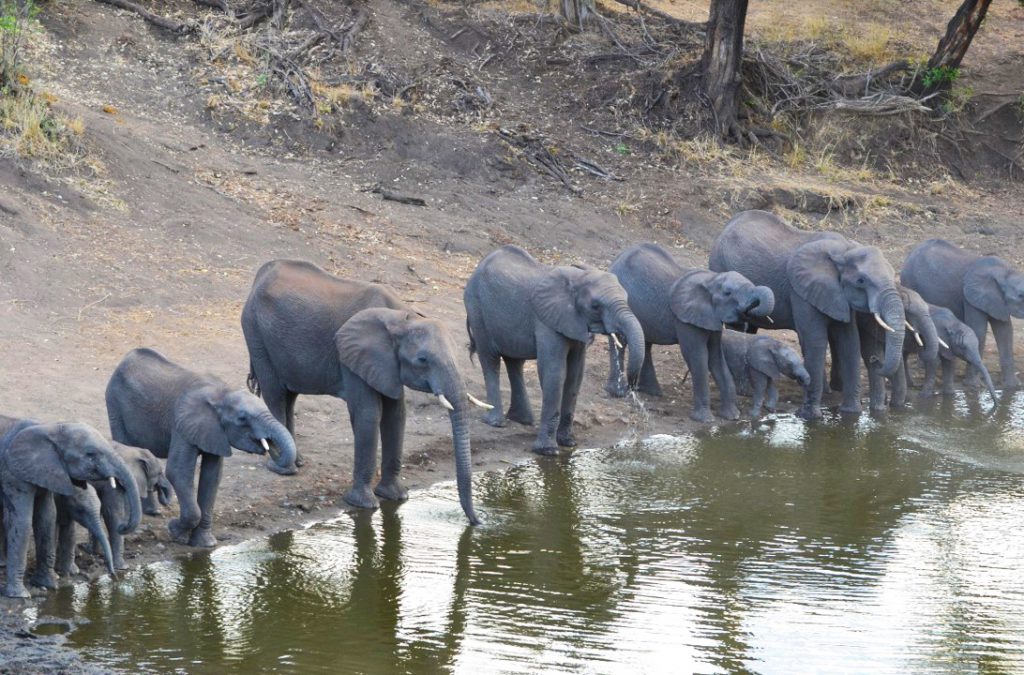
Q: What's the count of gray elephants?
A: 12